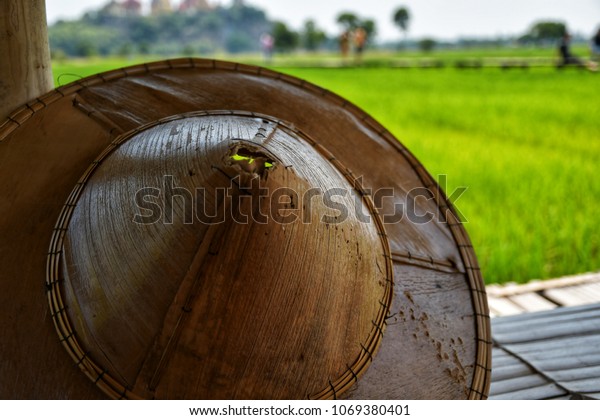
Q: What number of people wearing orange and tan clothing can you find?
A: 2